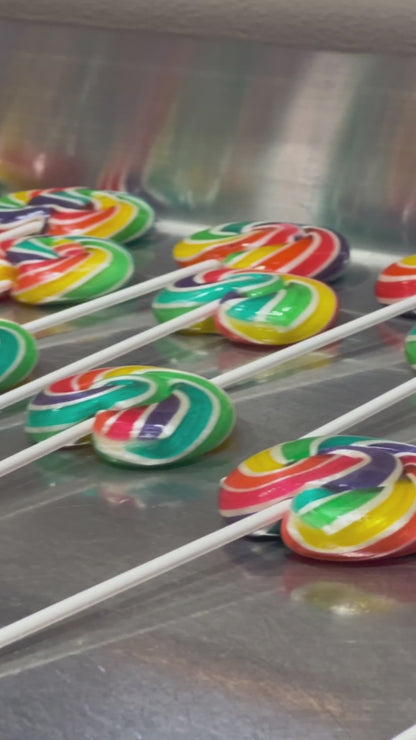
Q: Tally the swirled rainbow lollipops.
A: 9